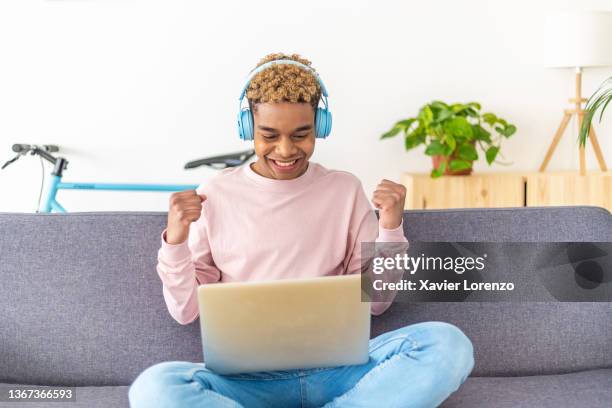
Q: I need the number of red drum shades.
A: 0